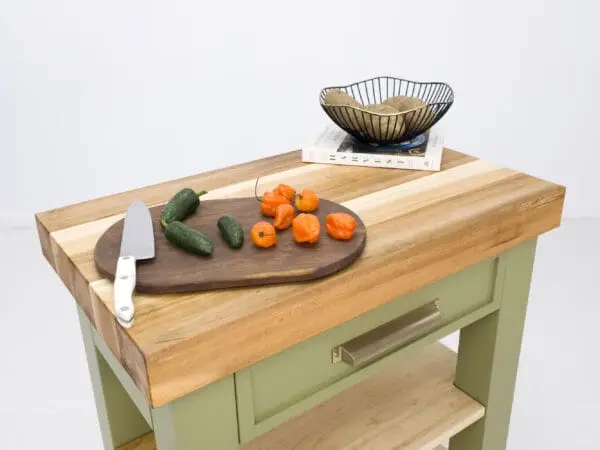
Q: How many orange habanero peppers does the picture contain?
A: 7